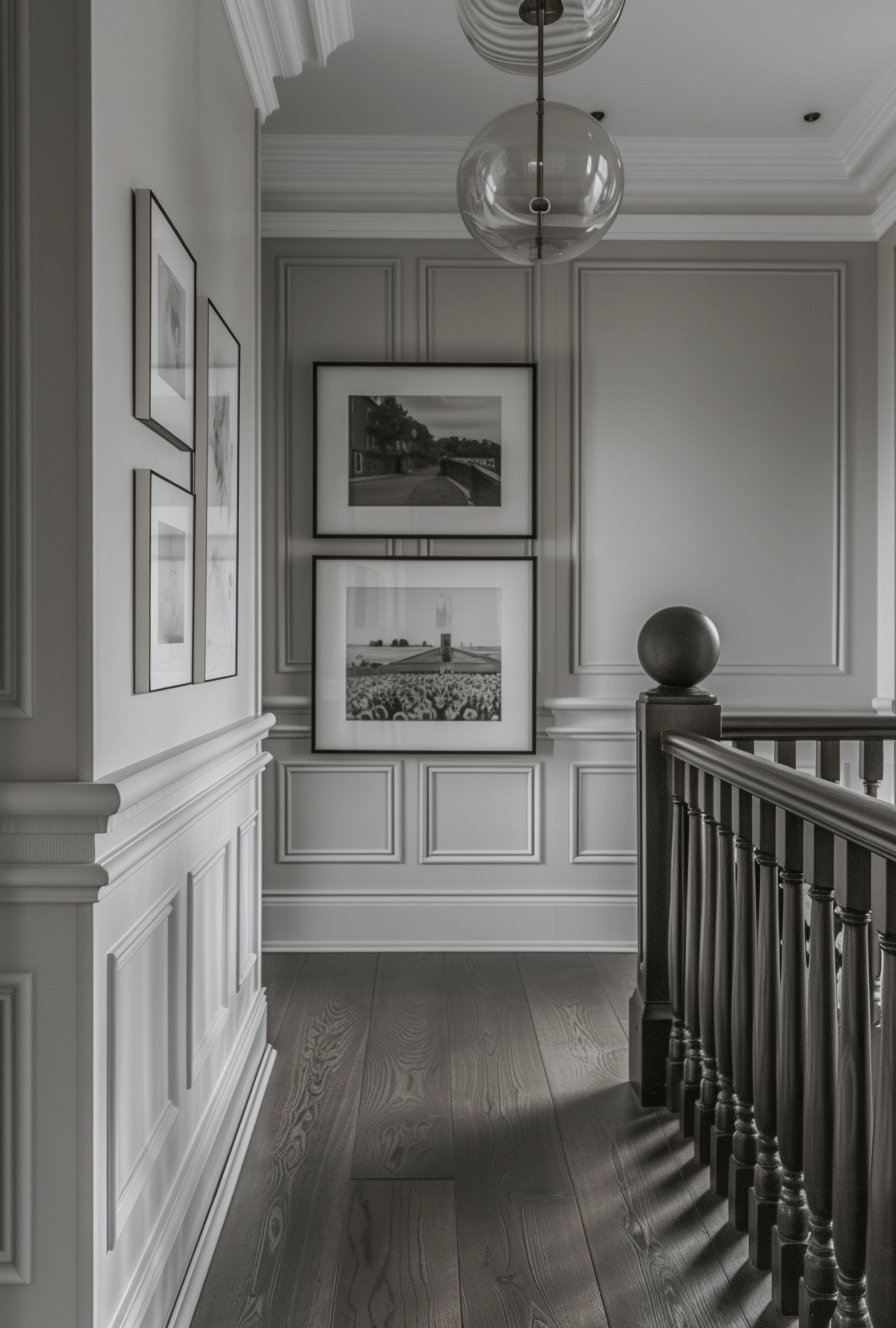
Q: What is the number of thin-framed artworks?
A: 5